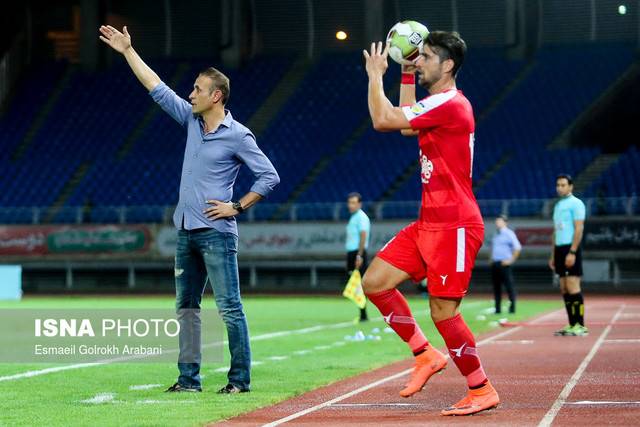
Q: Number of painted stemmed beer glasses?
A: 0